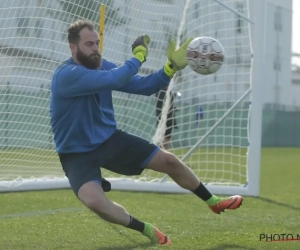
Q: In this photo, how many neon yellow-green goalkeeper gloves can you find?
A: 2